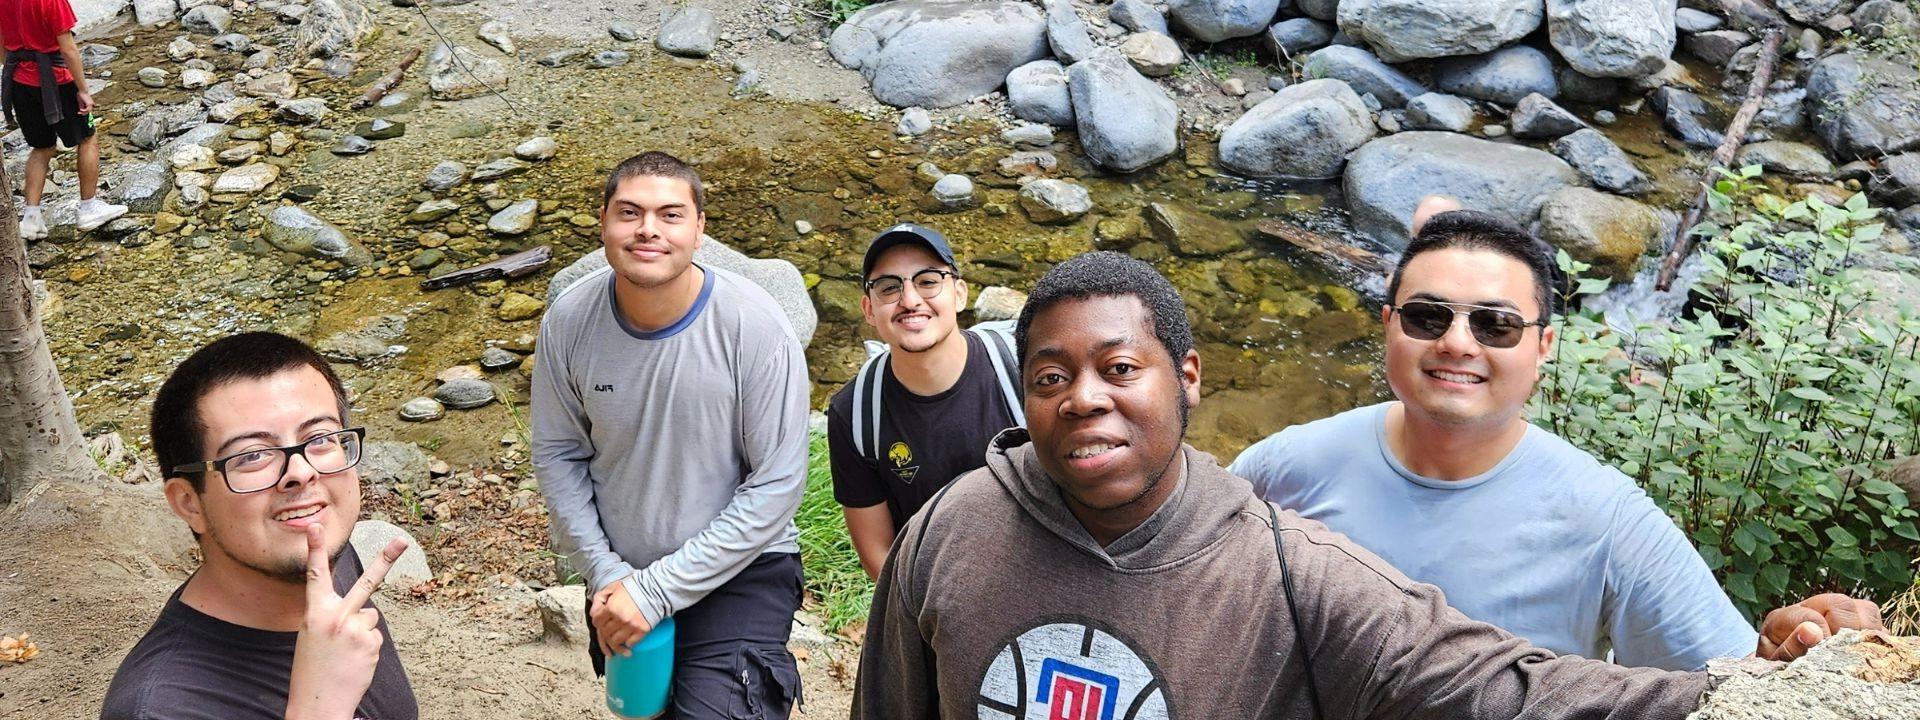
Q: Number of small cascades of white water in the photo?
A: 1